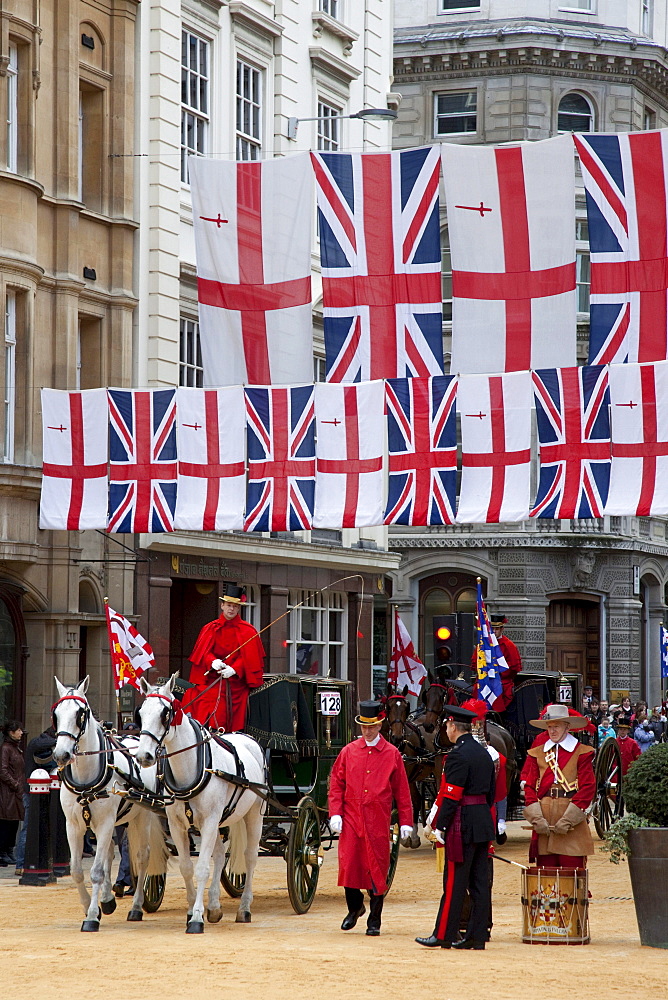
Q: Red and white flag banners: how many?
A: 7